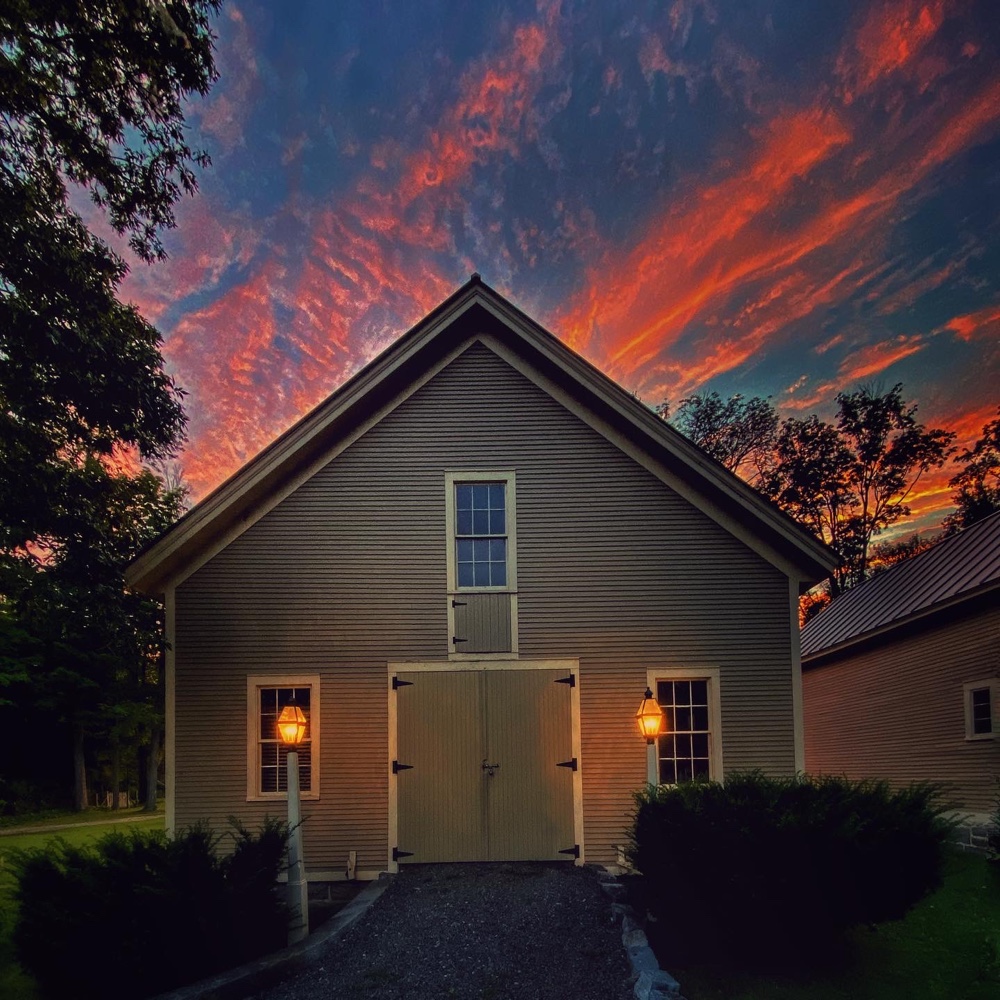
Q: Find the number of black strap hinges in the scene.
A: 8